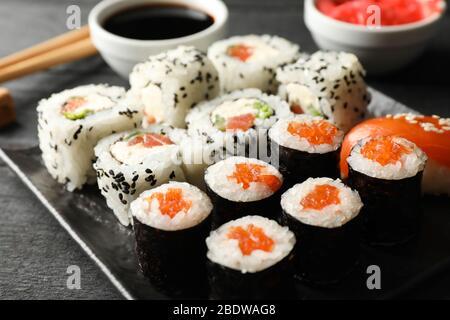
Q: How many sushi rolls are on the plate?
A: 12